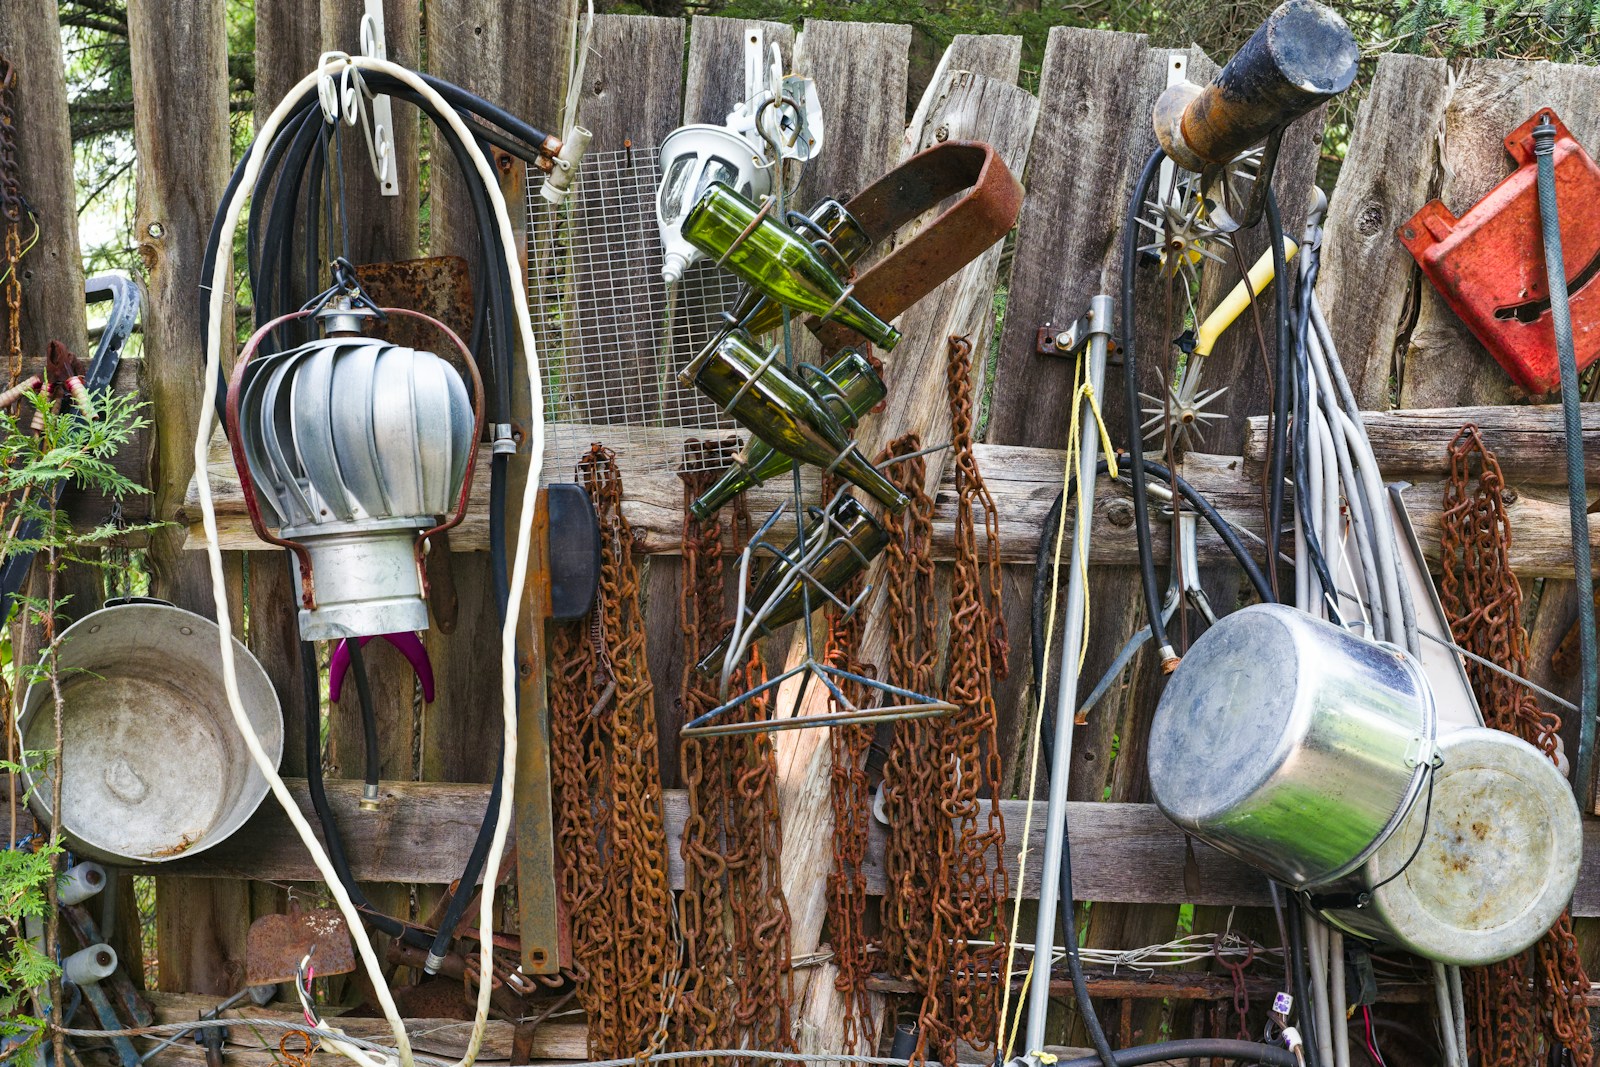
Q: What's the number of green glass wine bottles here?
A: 5